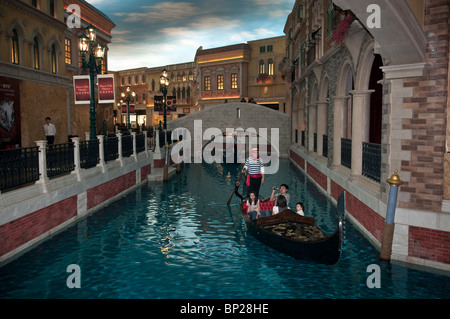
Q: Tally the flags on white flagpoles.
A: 0